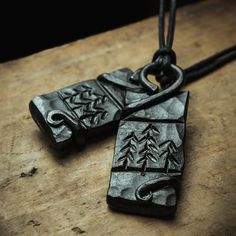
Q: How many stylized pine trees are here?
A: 6